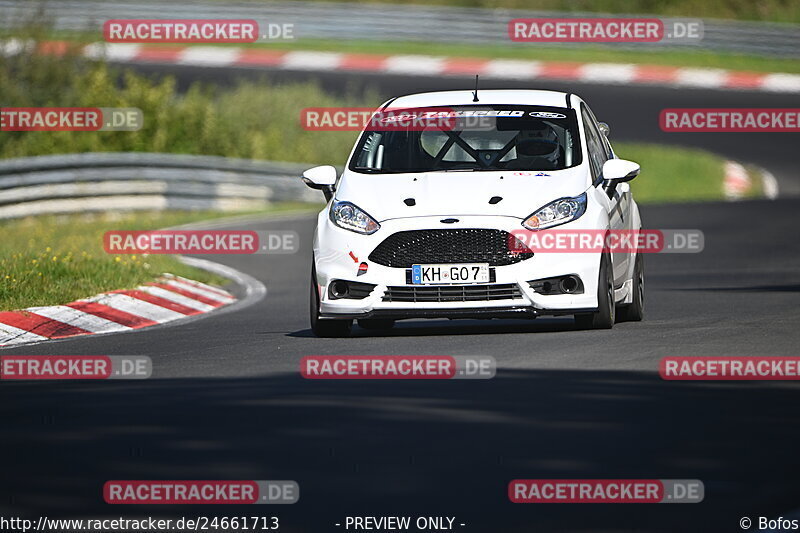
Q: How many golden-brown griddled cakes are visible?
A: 0